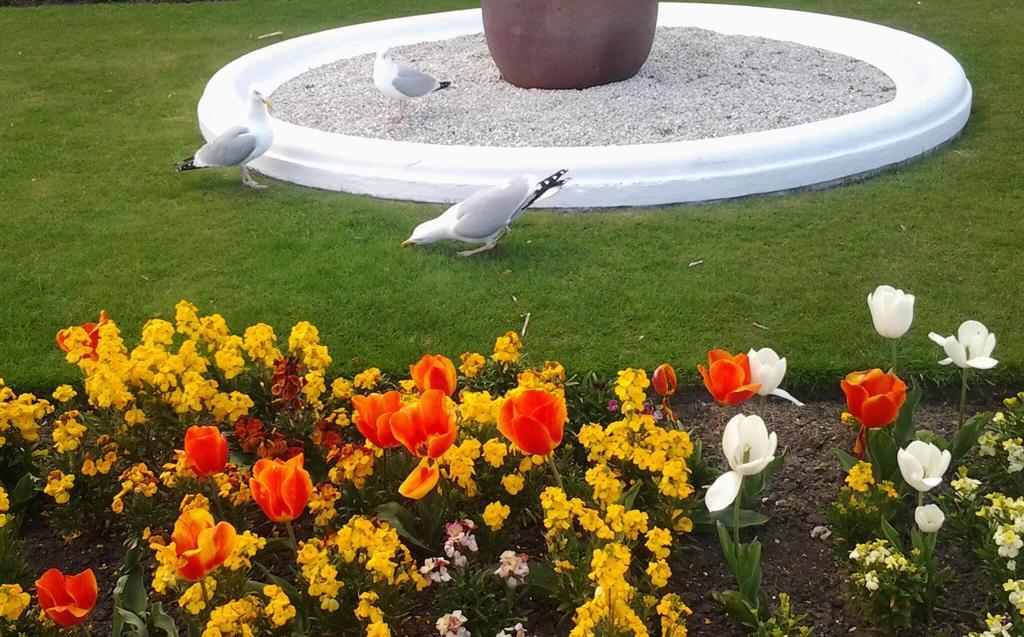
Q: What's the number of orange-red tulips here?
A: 12